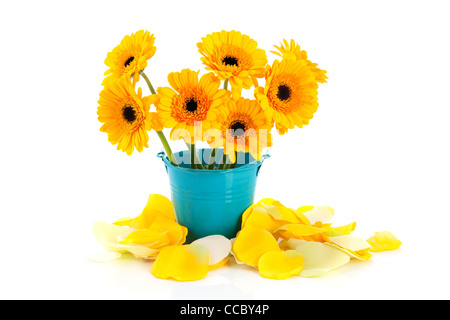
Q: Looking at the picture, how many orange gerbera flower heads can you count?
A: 7